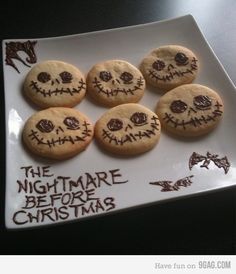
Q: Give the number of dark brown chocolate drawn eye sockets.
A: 12